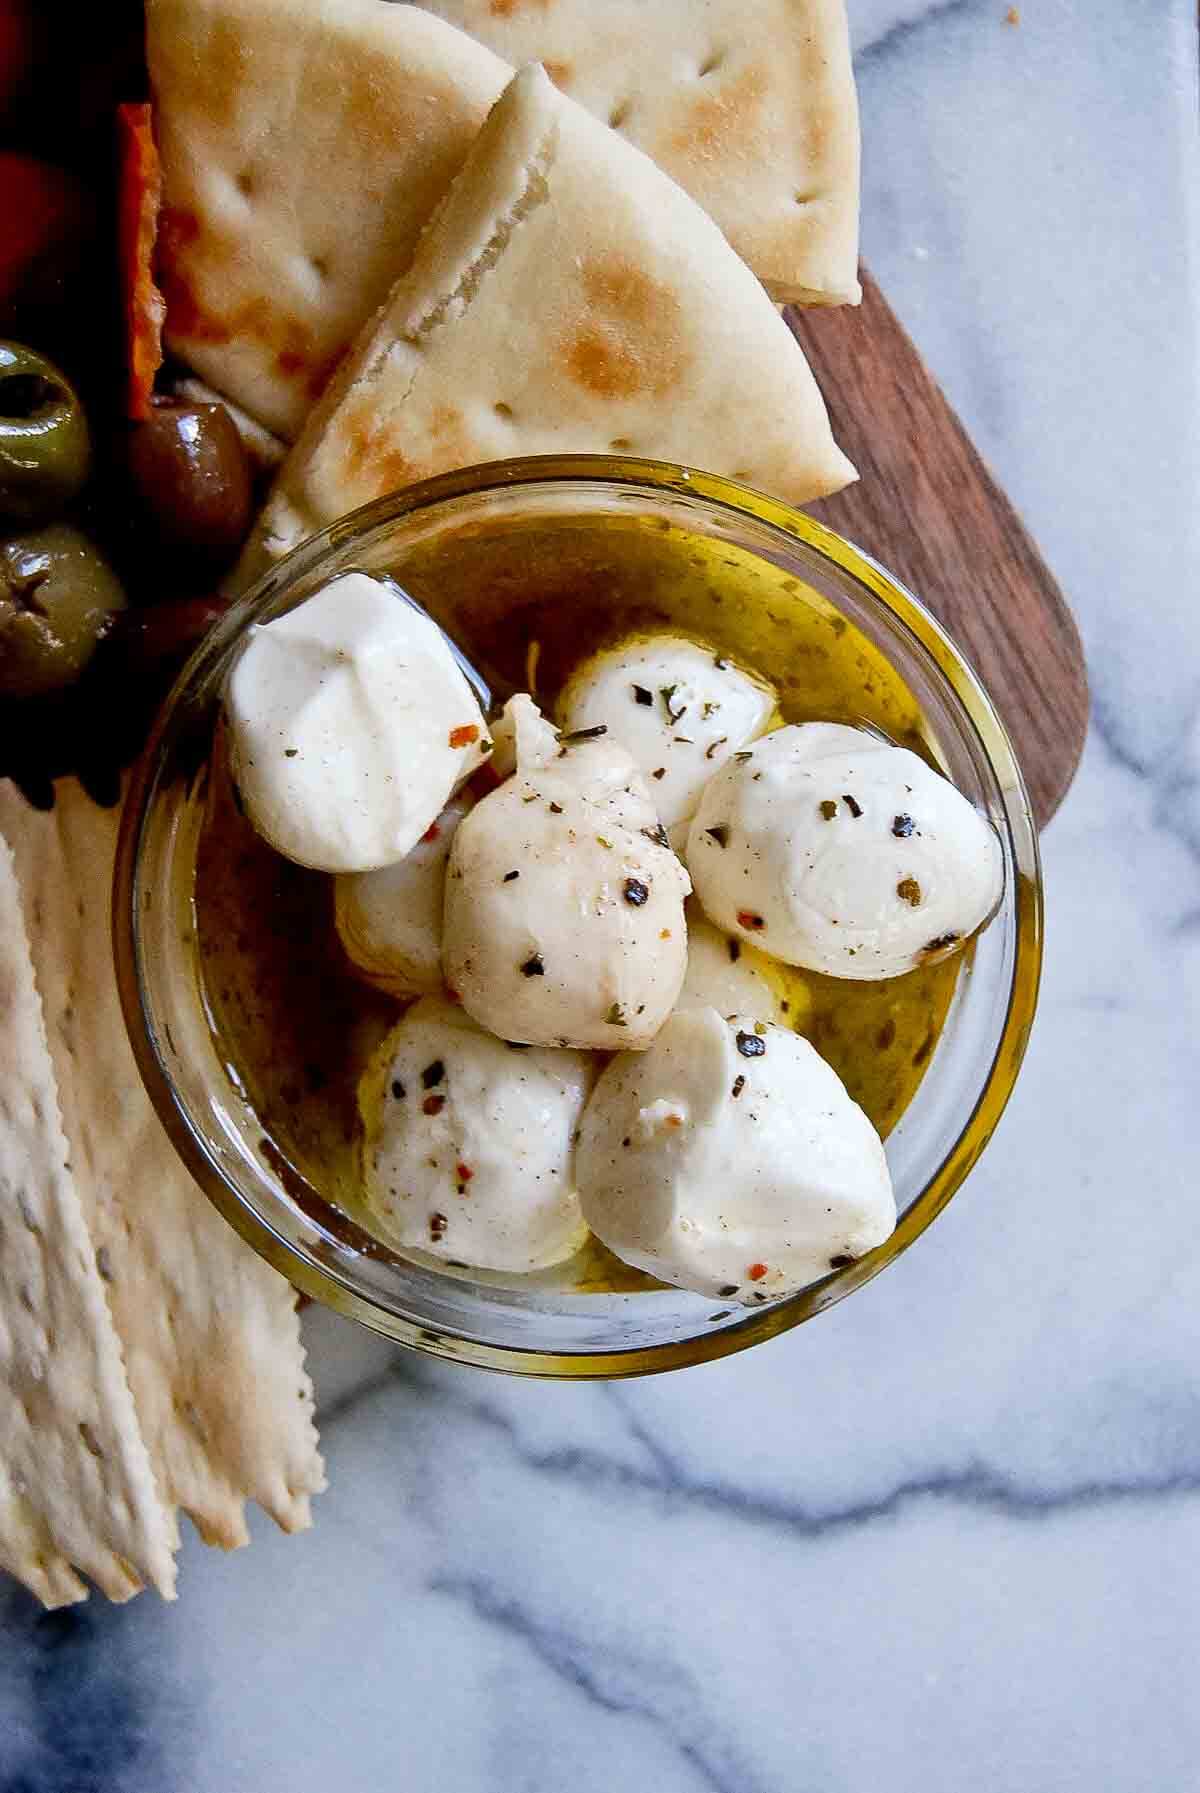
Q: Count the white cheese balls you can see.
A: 8